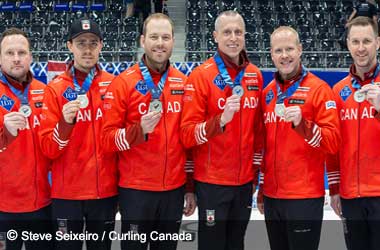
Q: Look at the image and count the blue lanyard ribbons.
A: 6